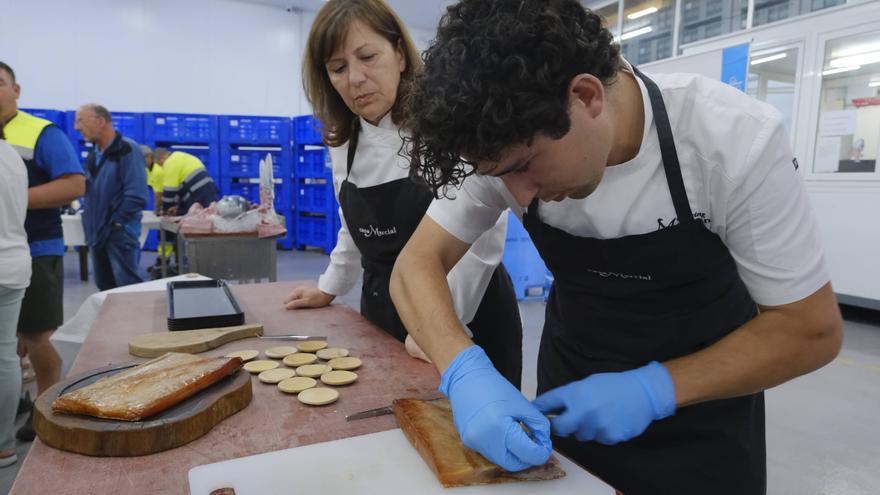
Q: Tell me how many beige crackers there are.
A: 12